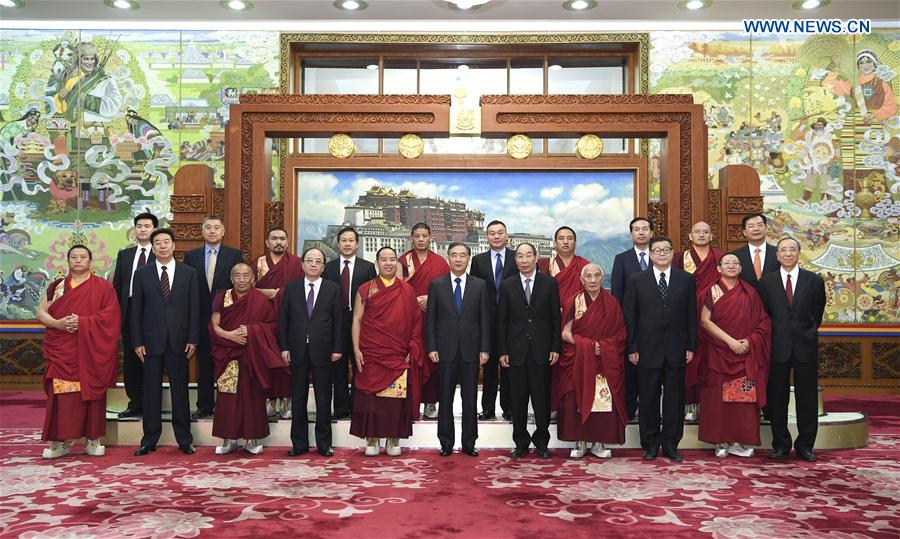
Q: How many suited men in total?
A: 12